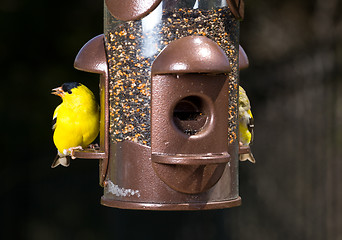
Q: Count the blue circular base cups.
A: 0